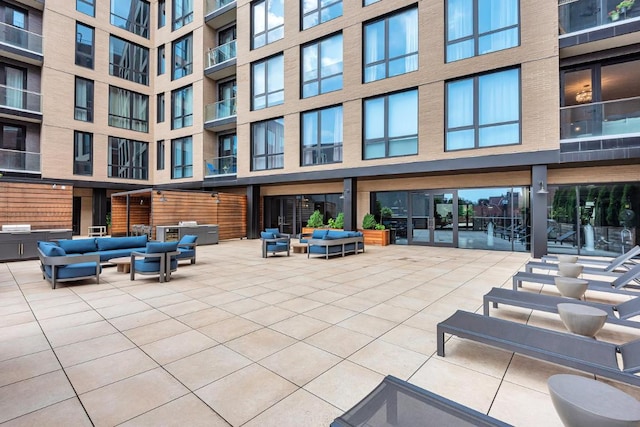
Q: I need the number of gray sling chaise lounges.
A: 6